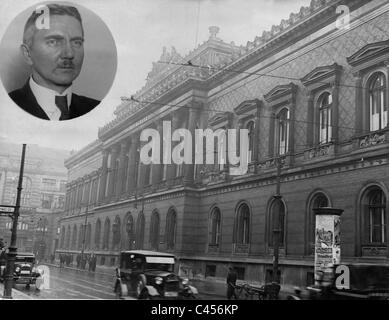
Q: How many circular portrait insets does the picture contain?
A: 1